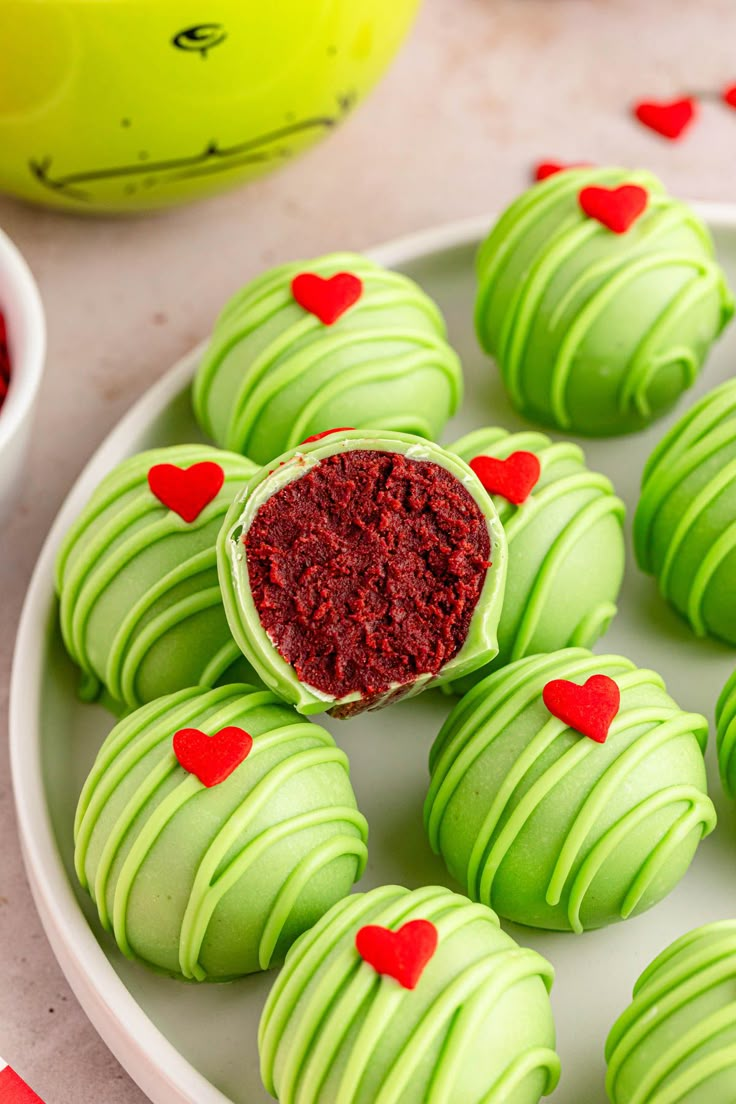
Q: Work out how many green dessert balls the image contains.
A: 11